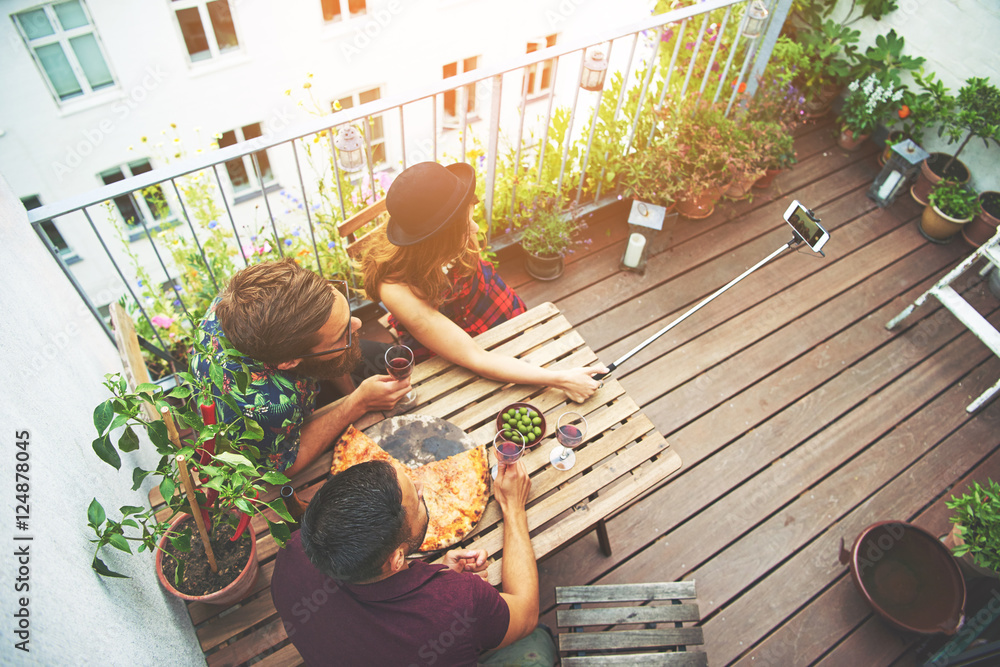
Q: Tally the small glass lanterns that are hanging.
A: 3